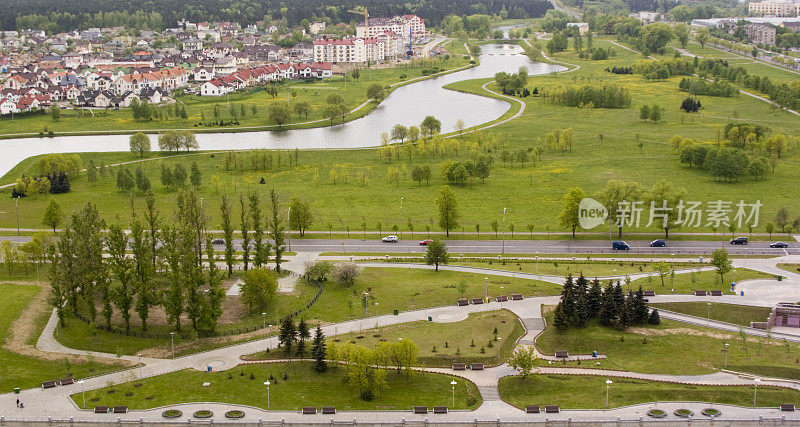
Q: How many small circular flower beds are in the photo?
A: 6